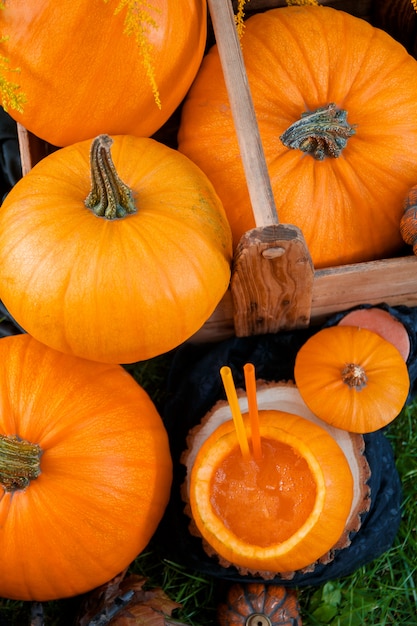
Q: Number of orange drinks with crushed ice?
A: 1